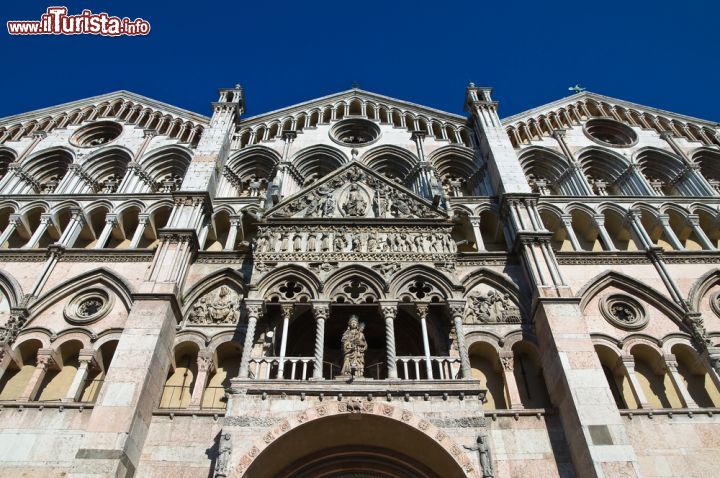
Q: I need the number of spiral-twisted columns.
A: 4